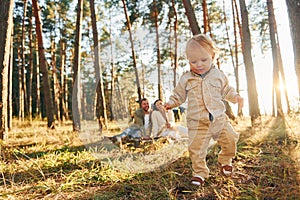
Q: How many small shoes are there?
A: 2